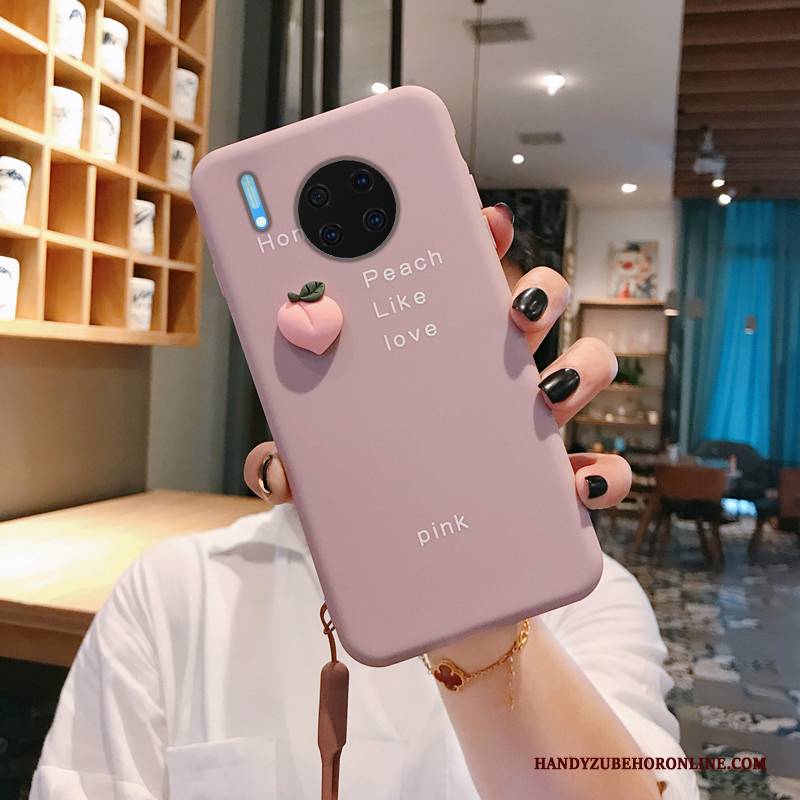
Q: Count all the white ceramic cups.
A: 11